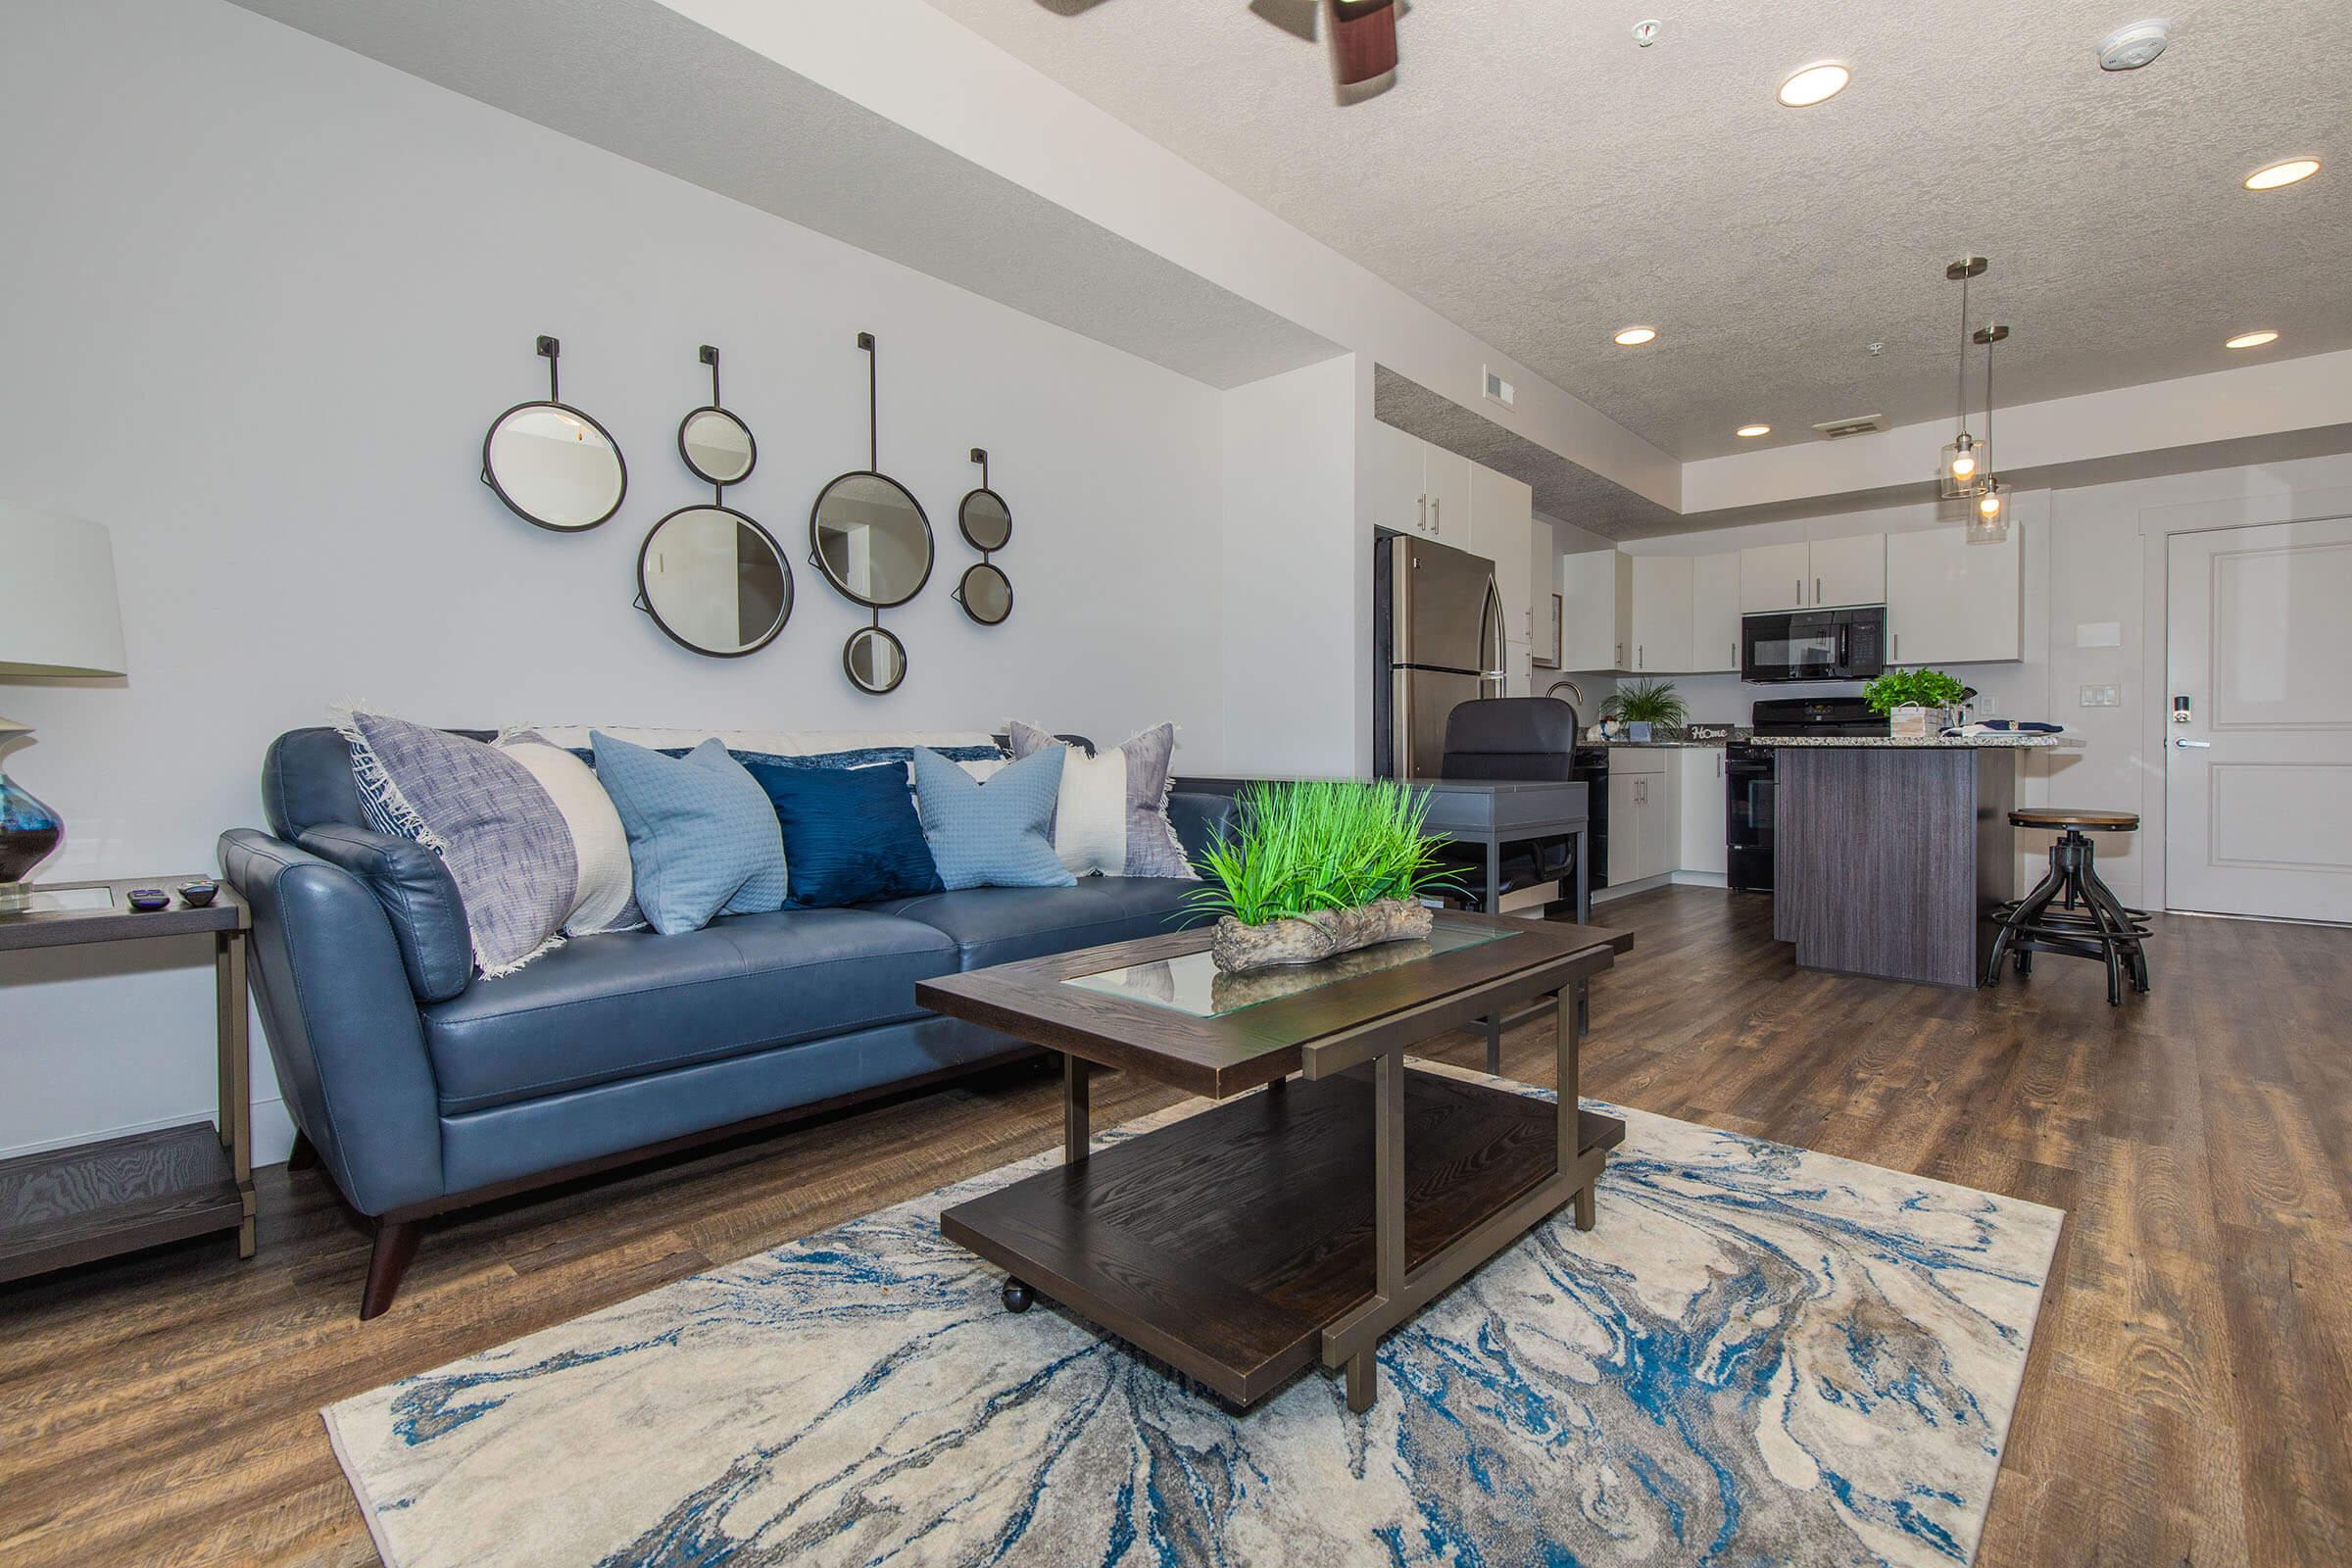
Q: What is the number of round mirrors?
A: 7